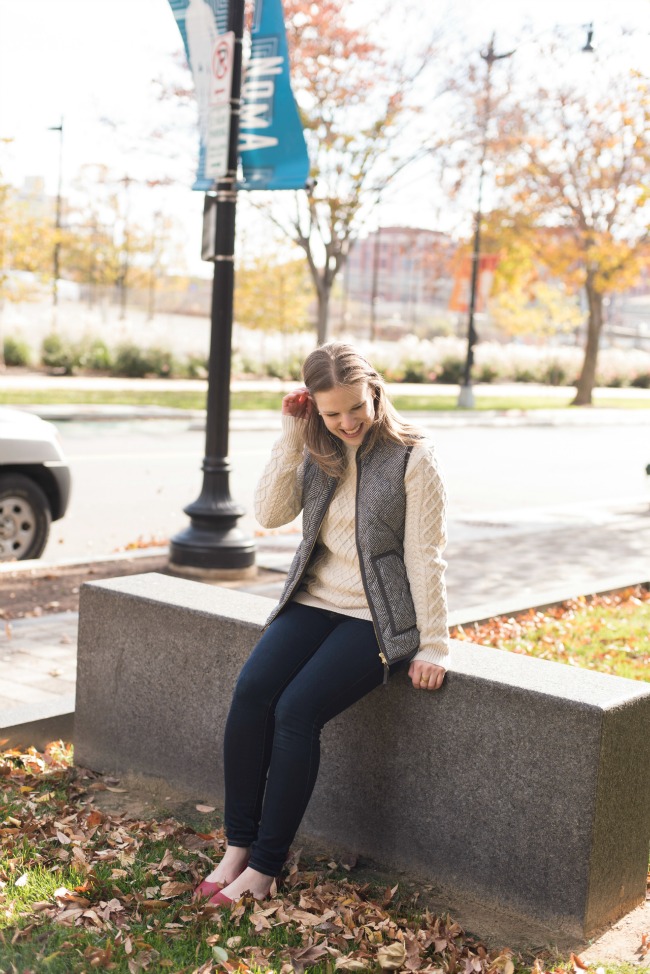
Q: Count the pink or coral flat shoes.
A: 2